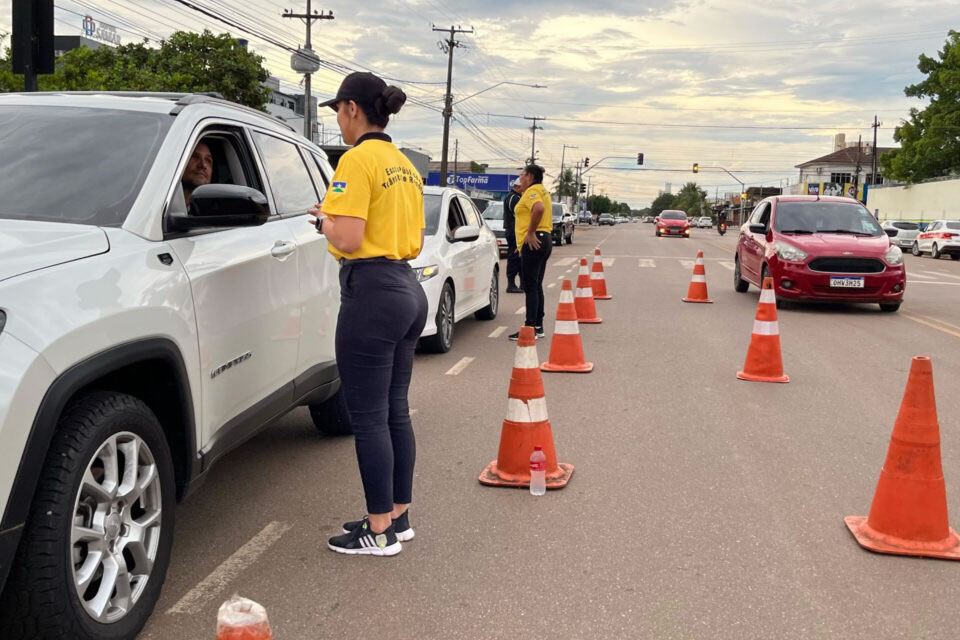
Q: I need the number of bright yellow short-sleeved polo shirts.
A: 2